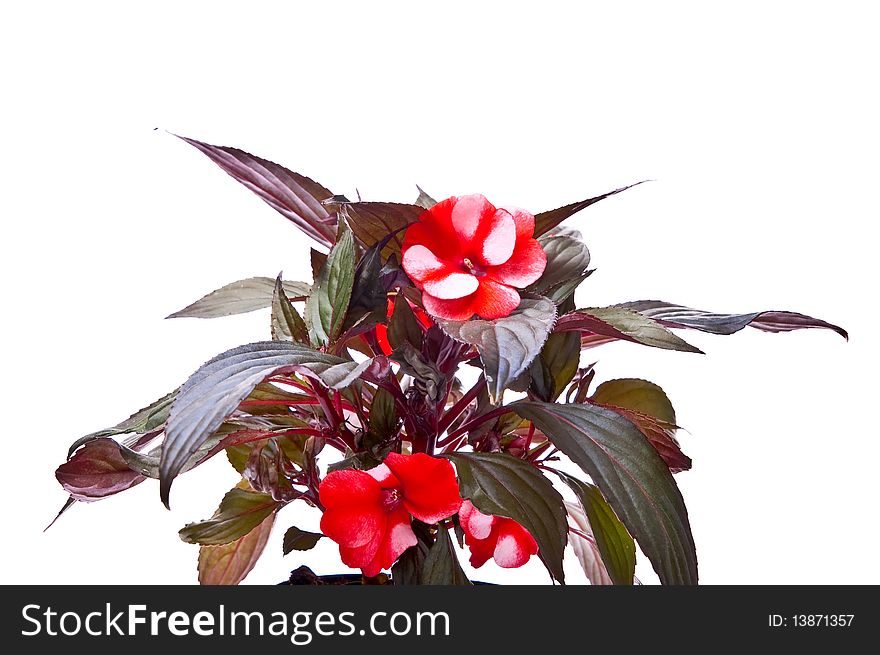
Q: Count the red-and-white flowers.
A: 3